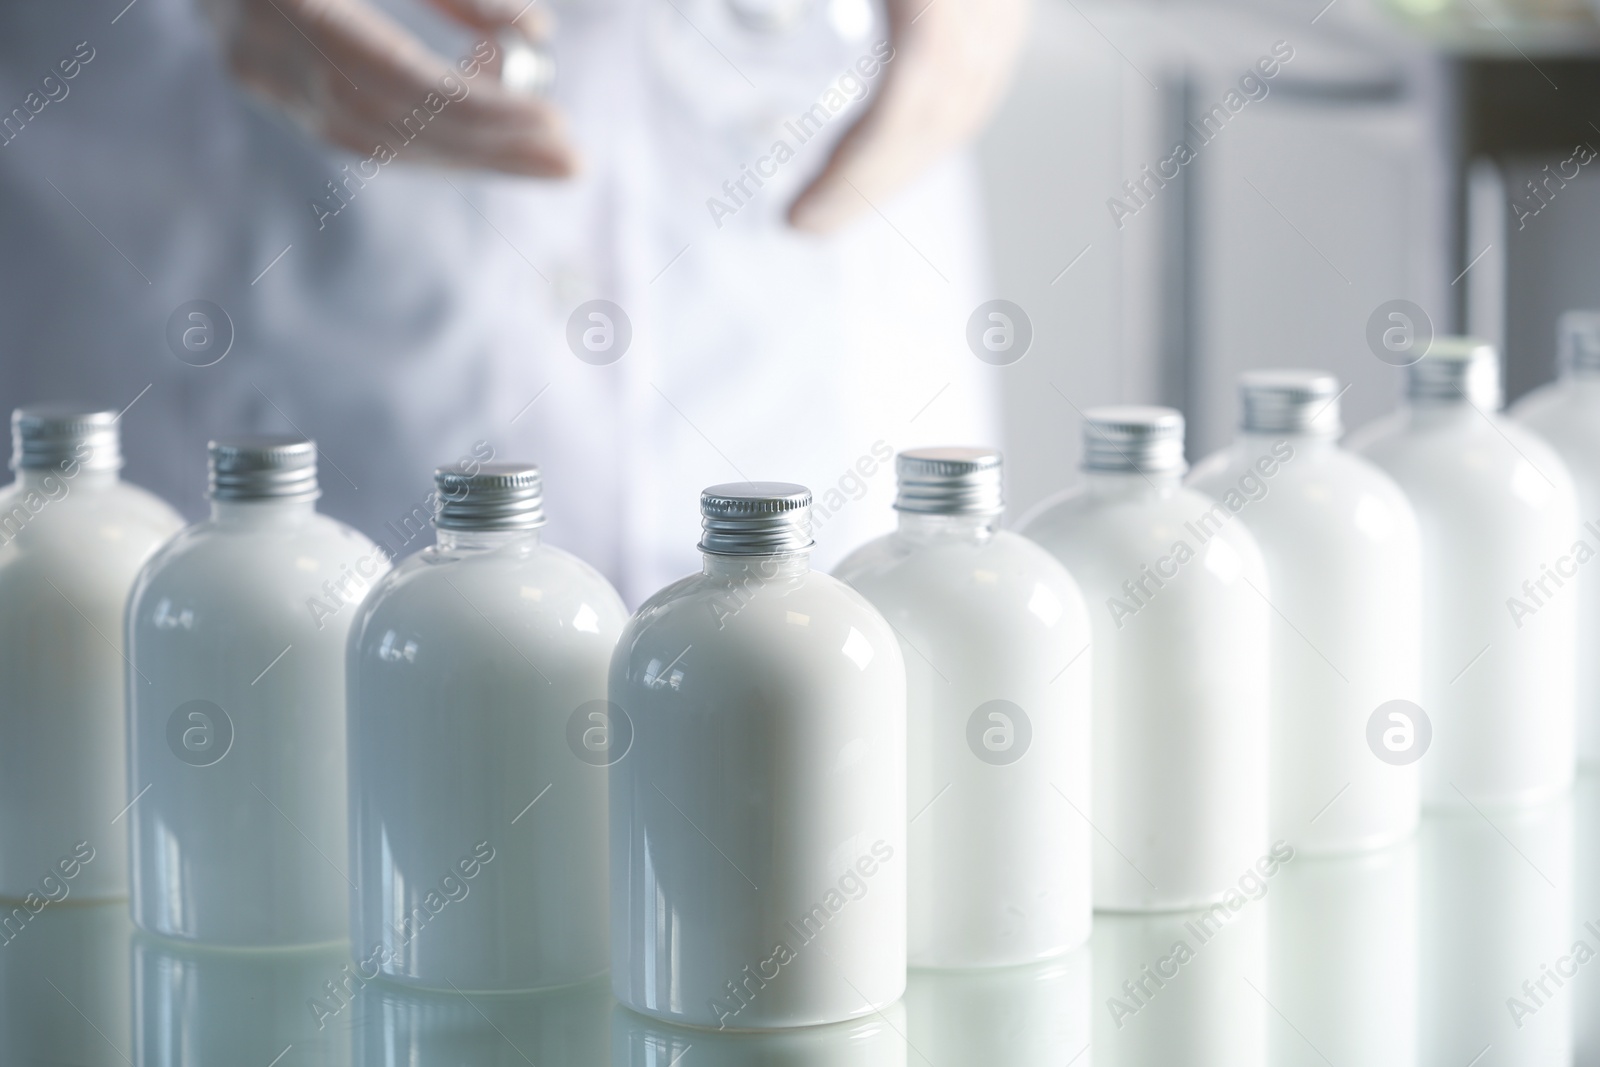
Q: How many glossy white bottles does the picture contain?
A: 9